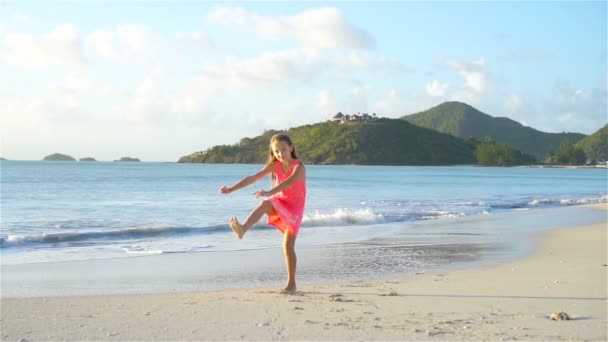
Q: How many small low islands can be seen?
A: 3